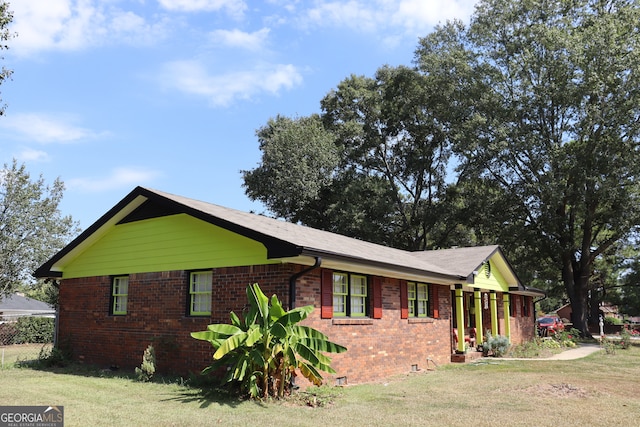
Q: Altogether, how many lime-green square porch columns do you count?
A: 4